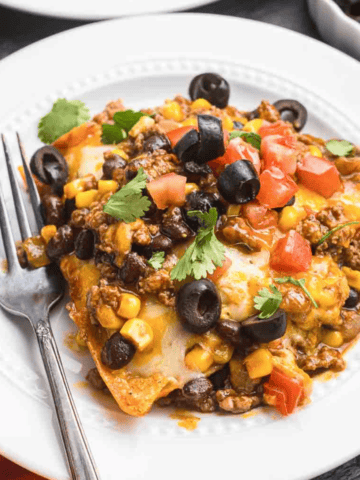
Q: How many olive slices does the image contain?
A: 8